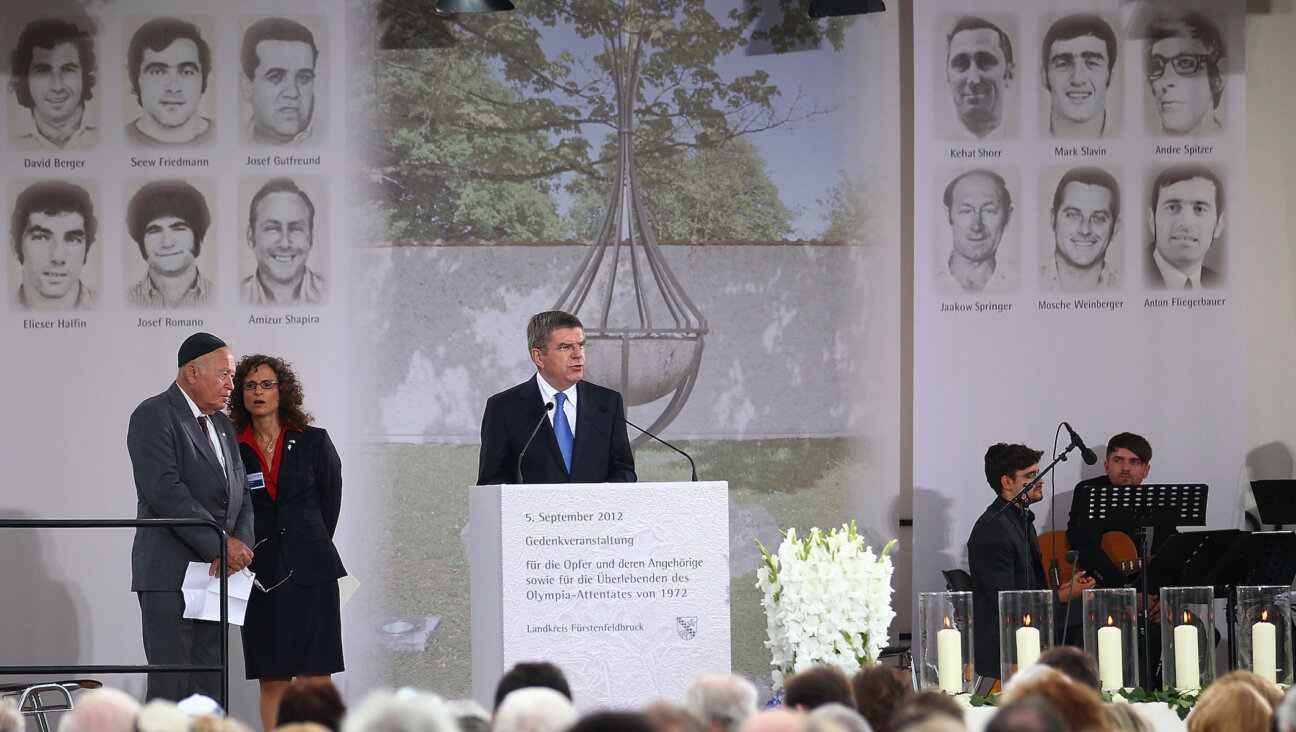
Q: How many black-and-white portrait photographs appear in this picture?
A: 12